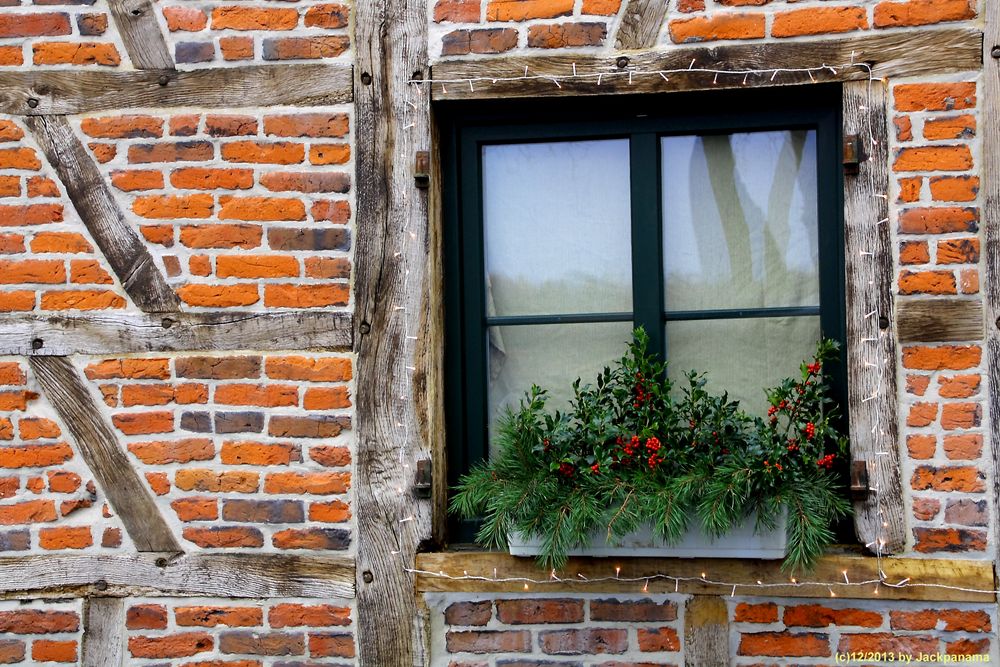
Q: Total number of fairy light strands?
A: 1